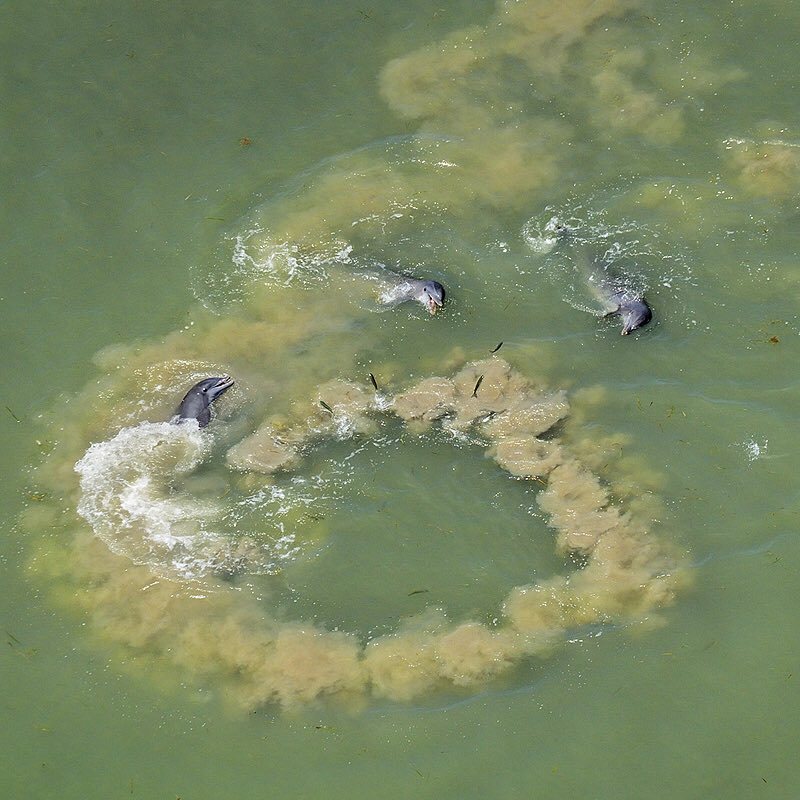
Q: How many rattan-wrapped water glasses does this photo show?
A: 0